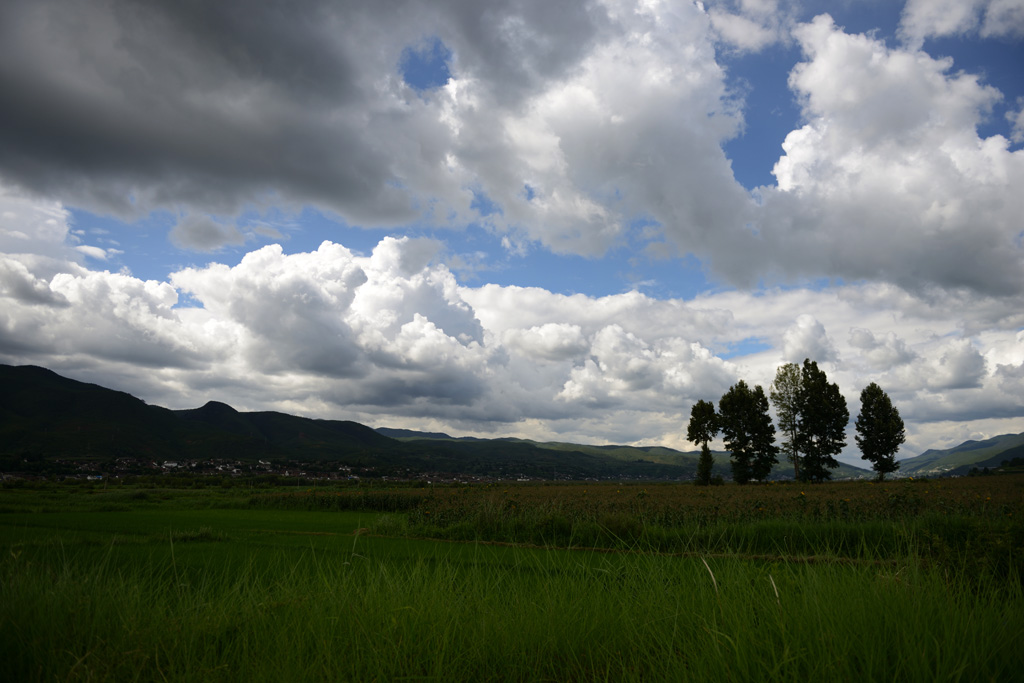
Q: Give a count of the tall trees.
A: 5